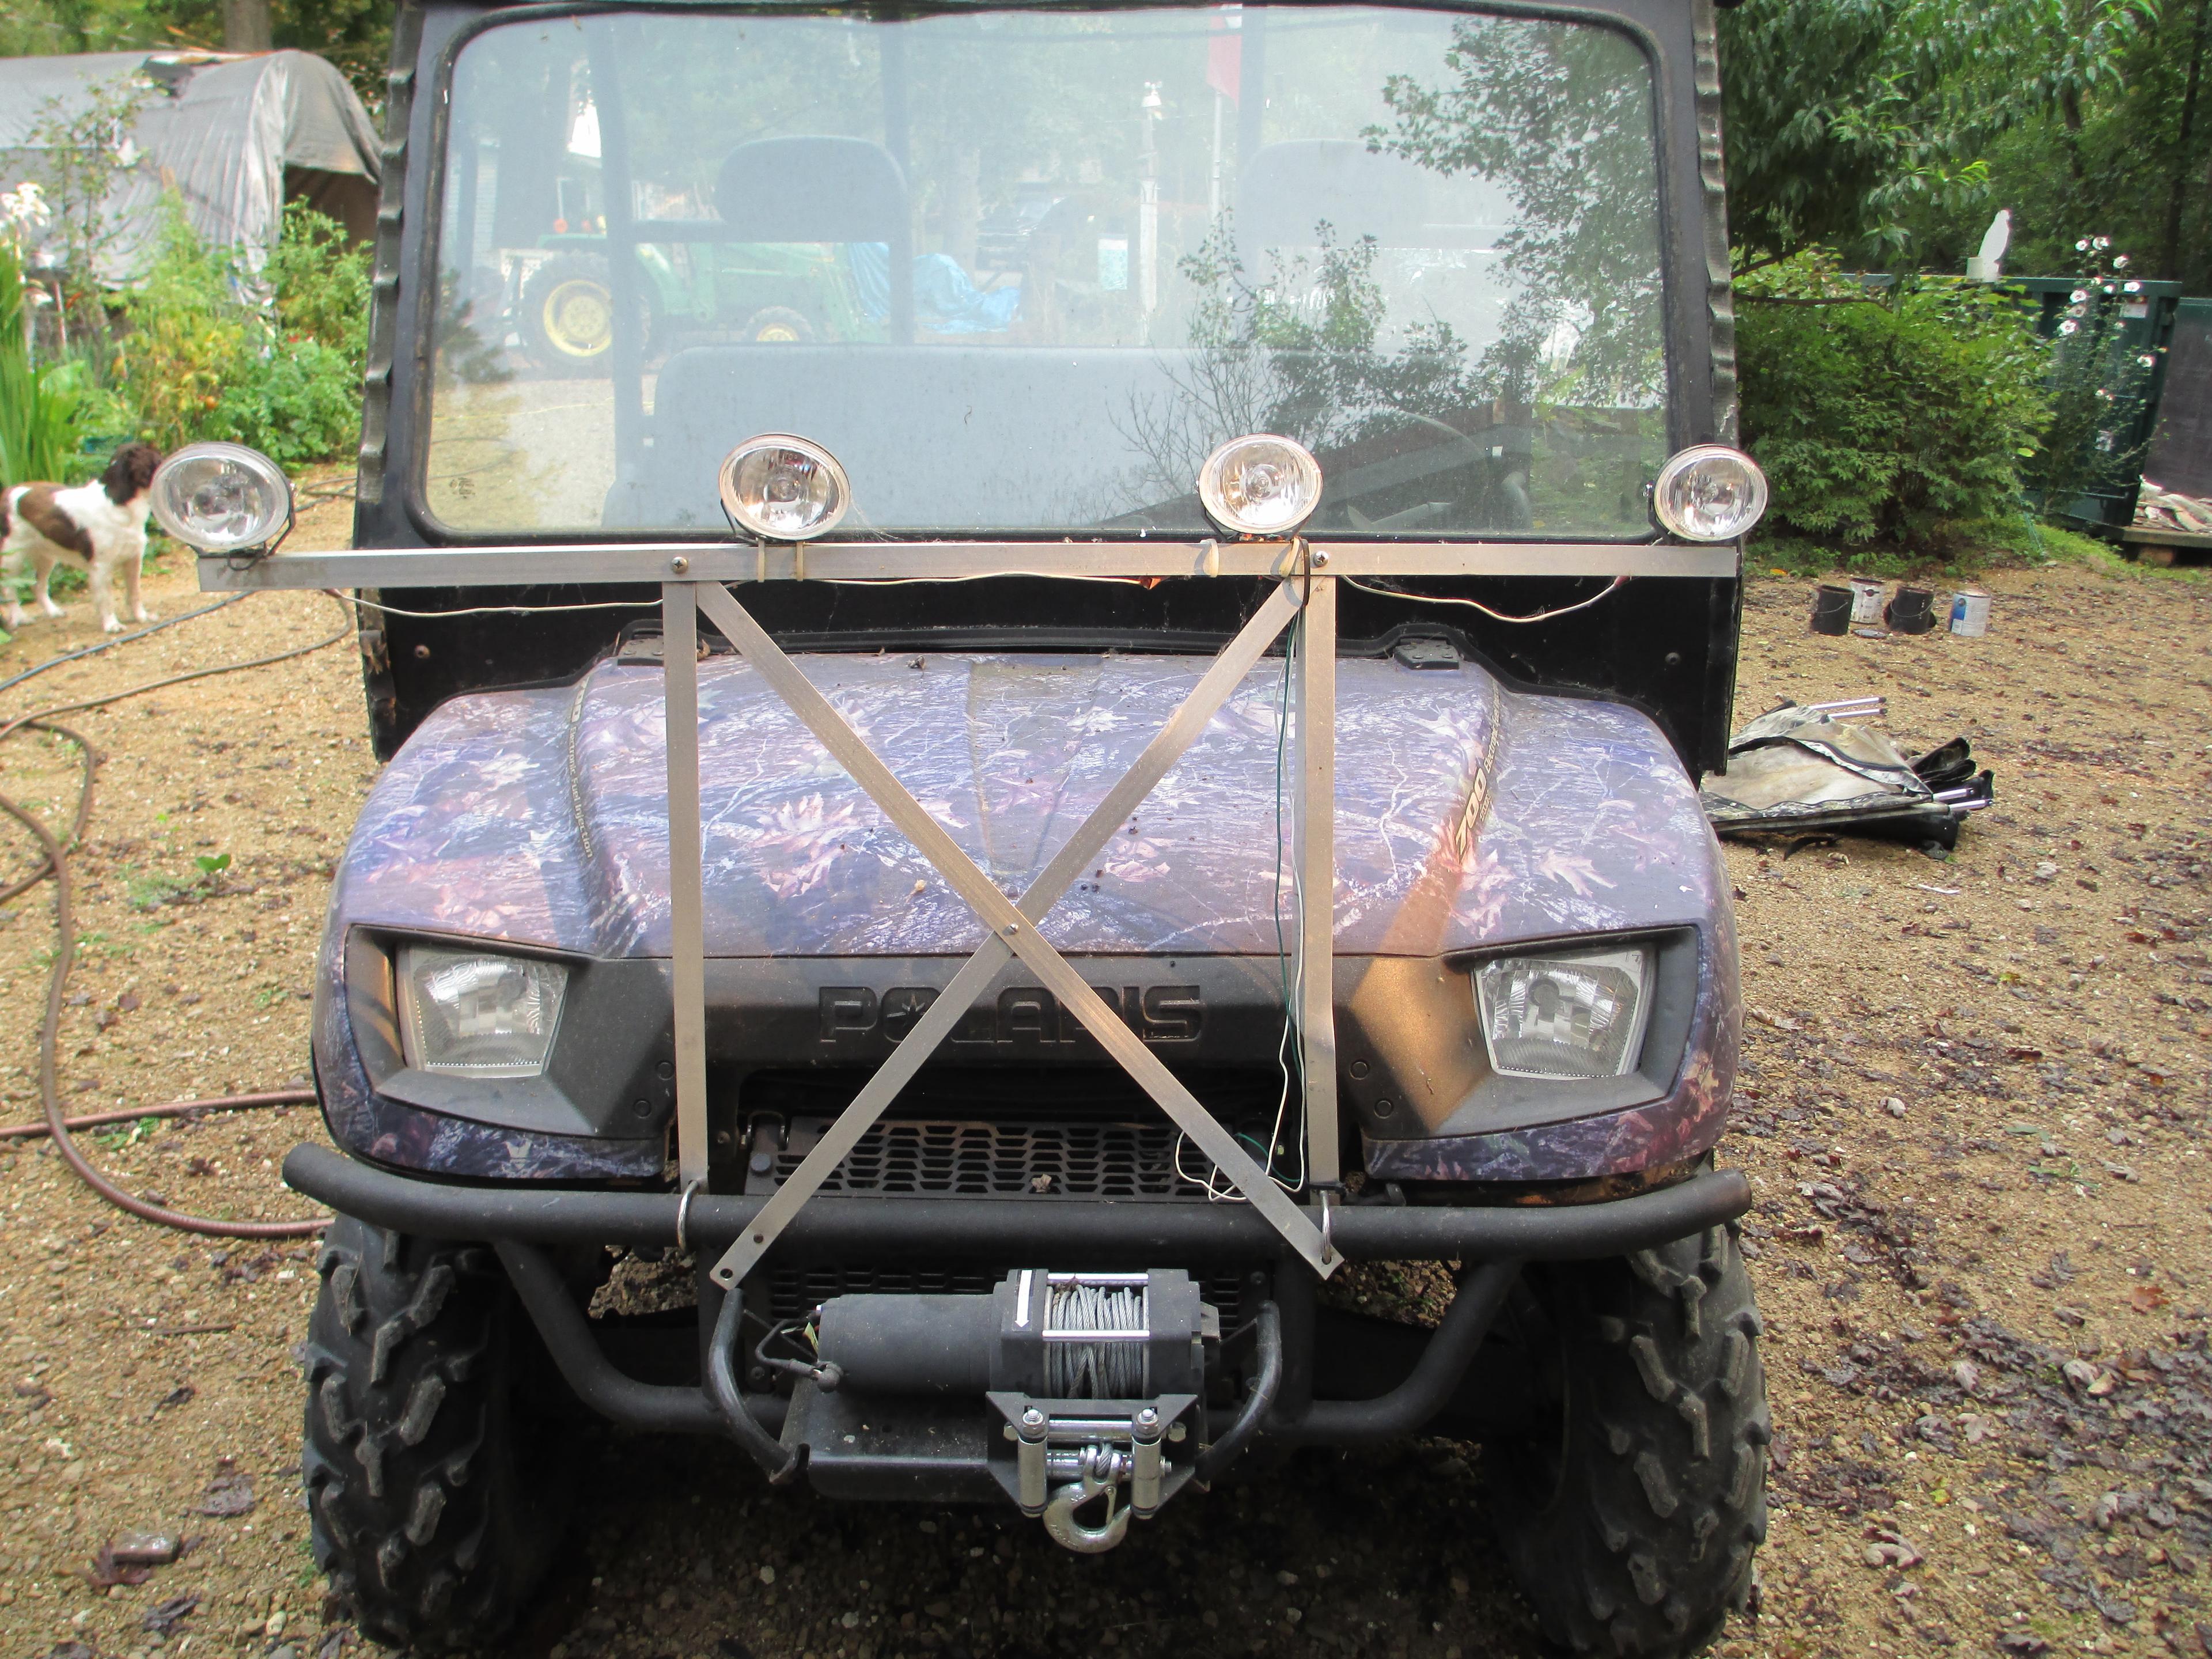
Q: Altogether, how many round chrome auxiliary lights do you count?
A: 4